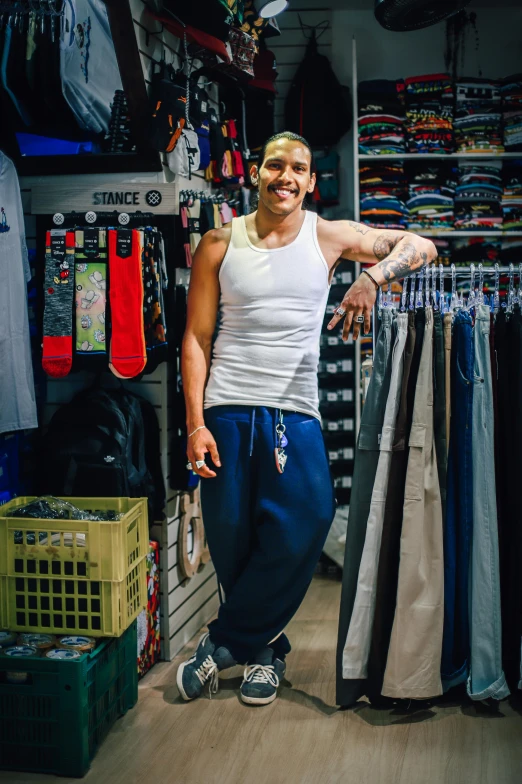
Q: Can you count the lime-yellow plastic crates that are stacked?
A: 2